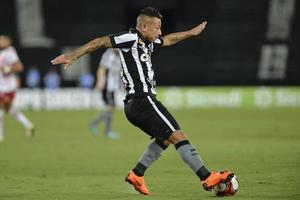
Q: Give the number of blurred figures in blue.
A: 3